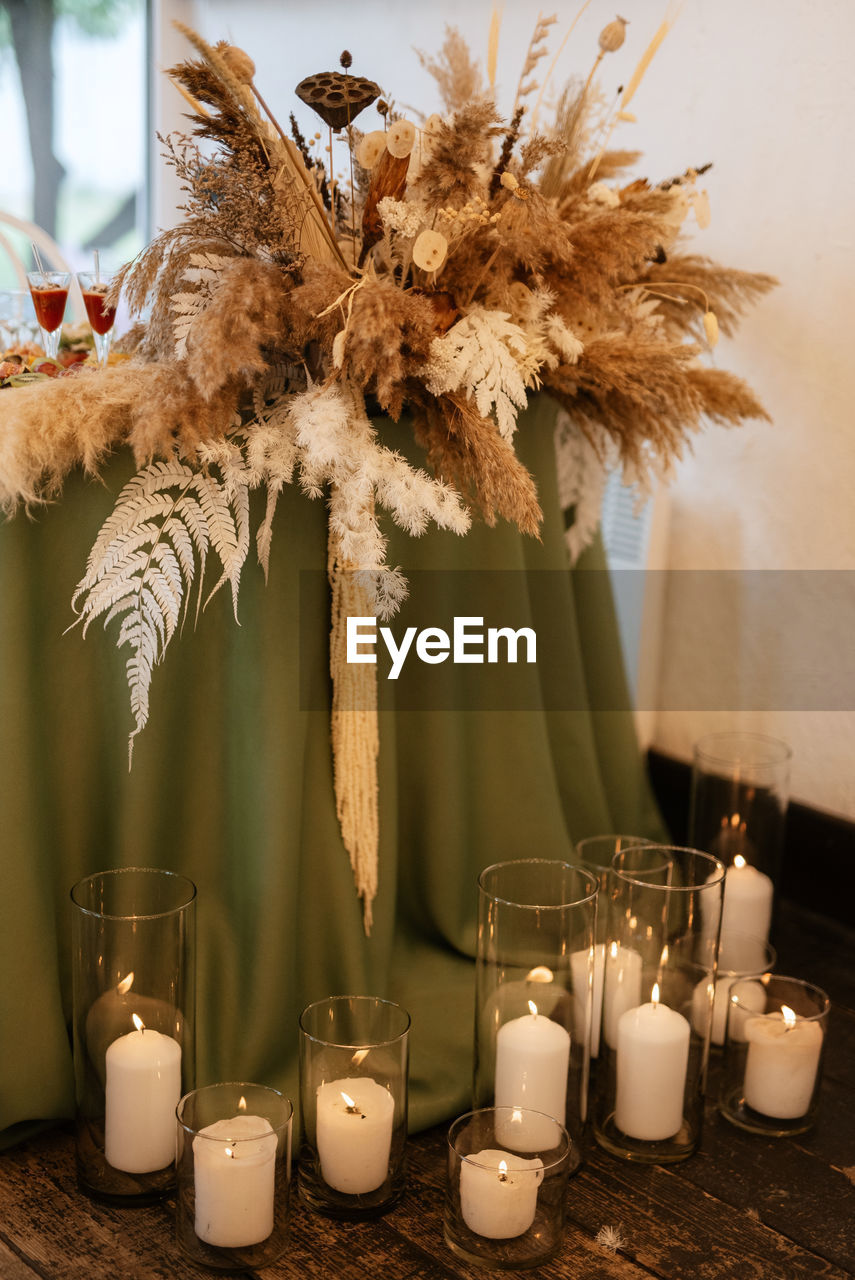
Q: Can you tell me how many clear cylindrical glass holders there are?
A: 10